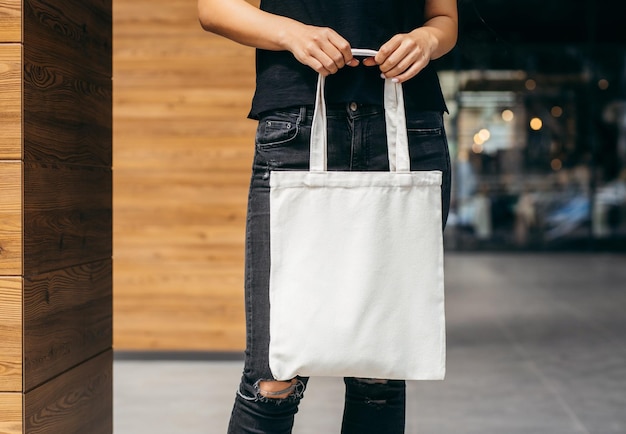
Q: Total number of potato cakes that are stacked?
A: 0